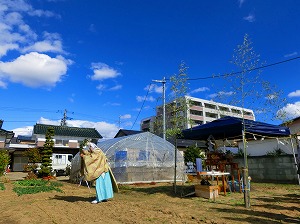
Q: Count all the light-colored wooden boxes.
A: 1